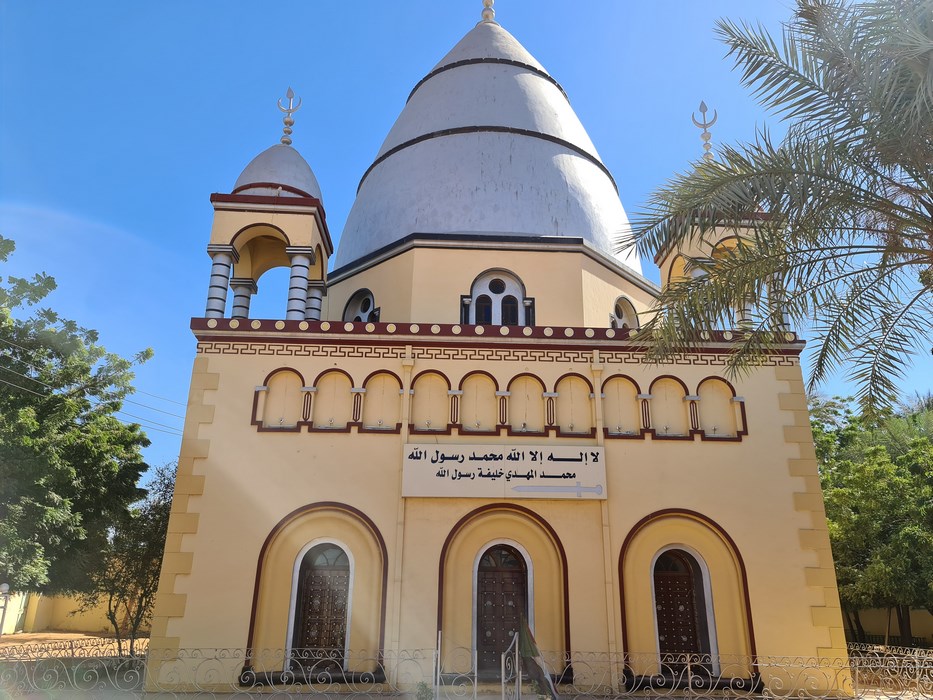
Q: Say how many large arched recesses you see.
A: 3